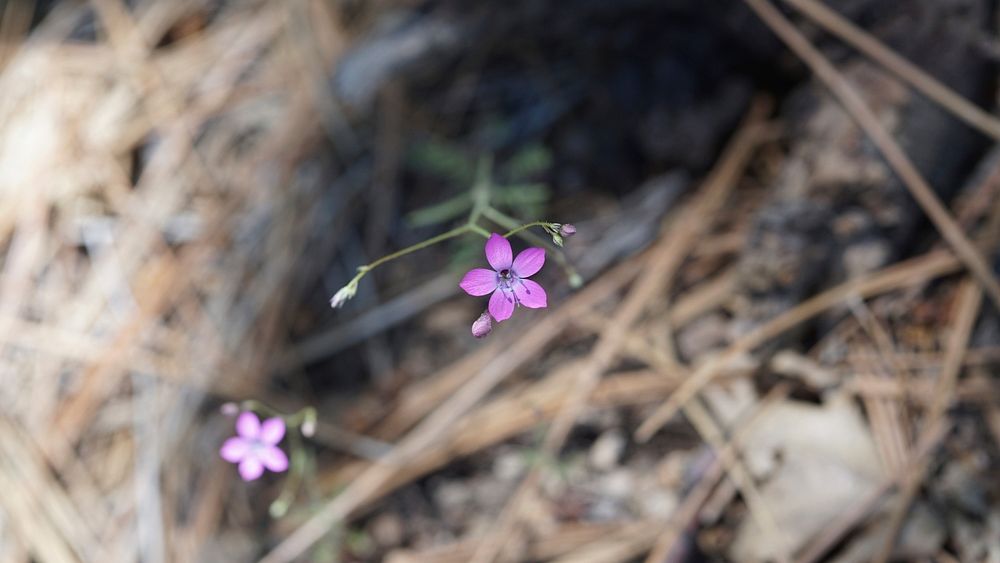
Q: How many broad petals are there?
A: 10